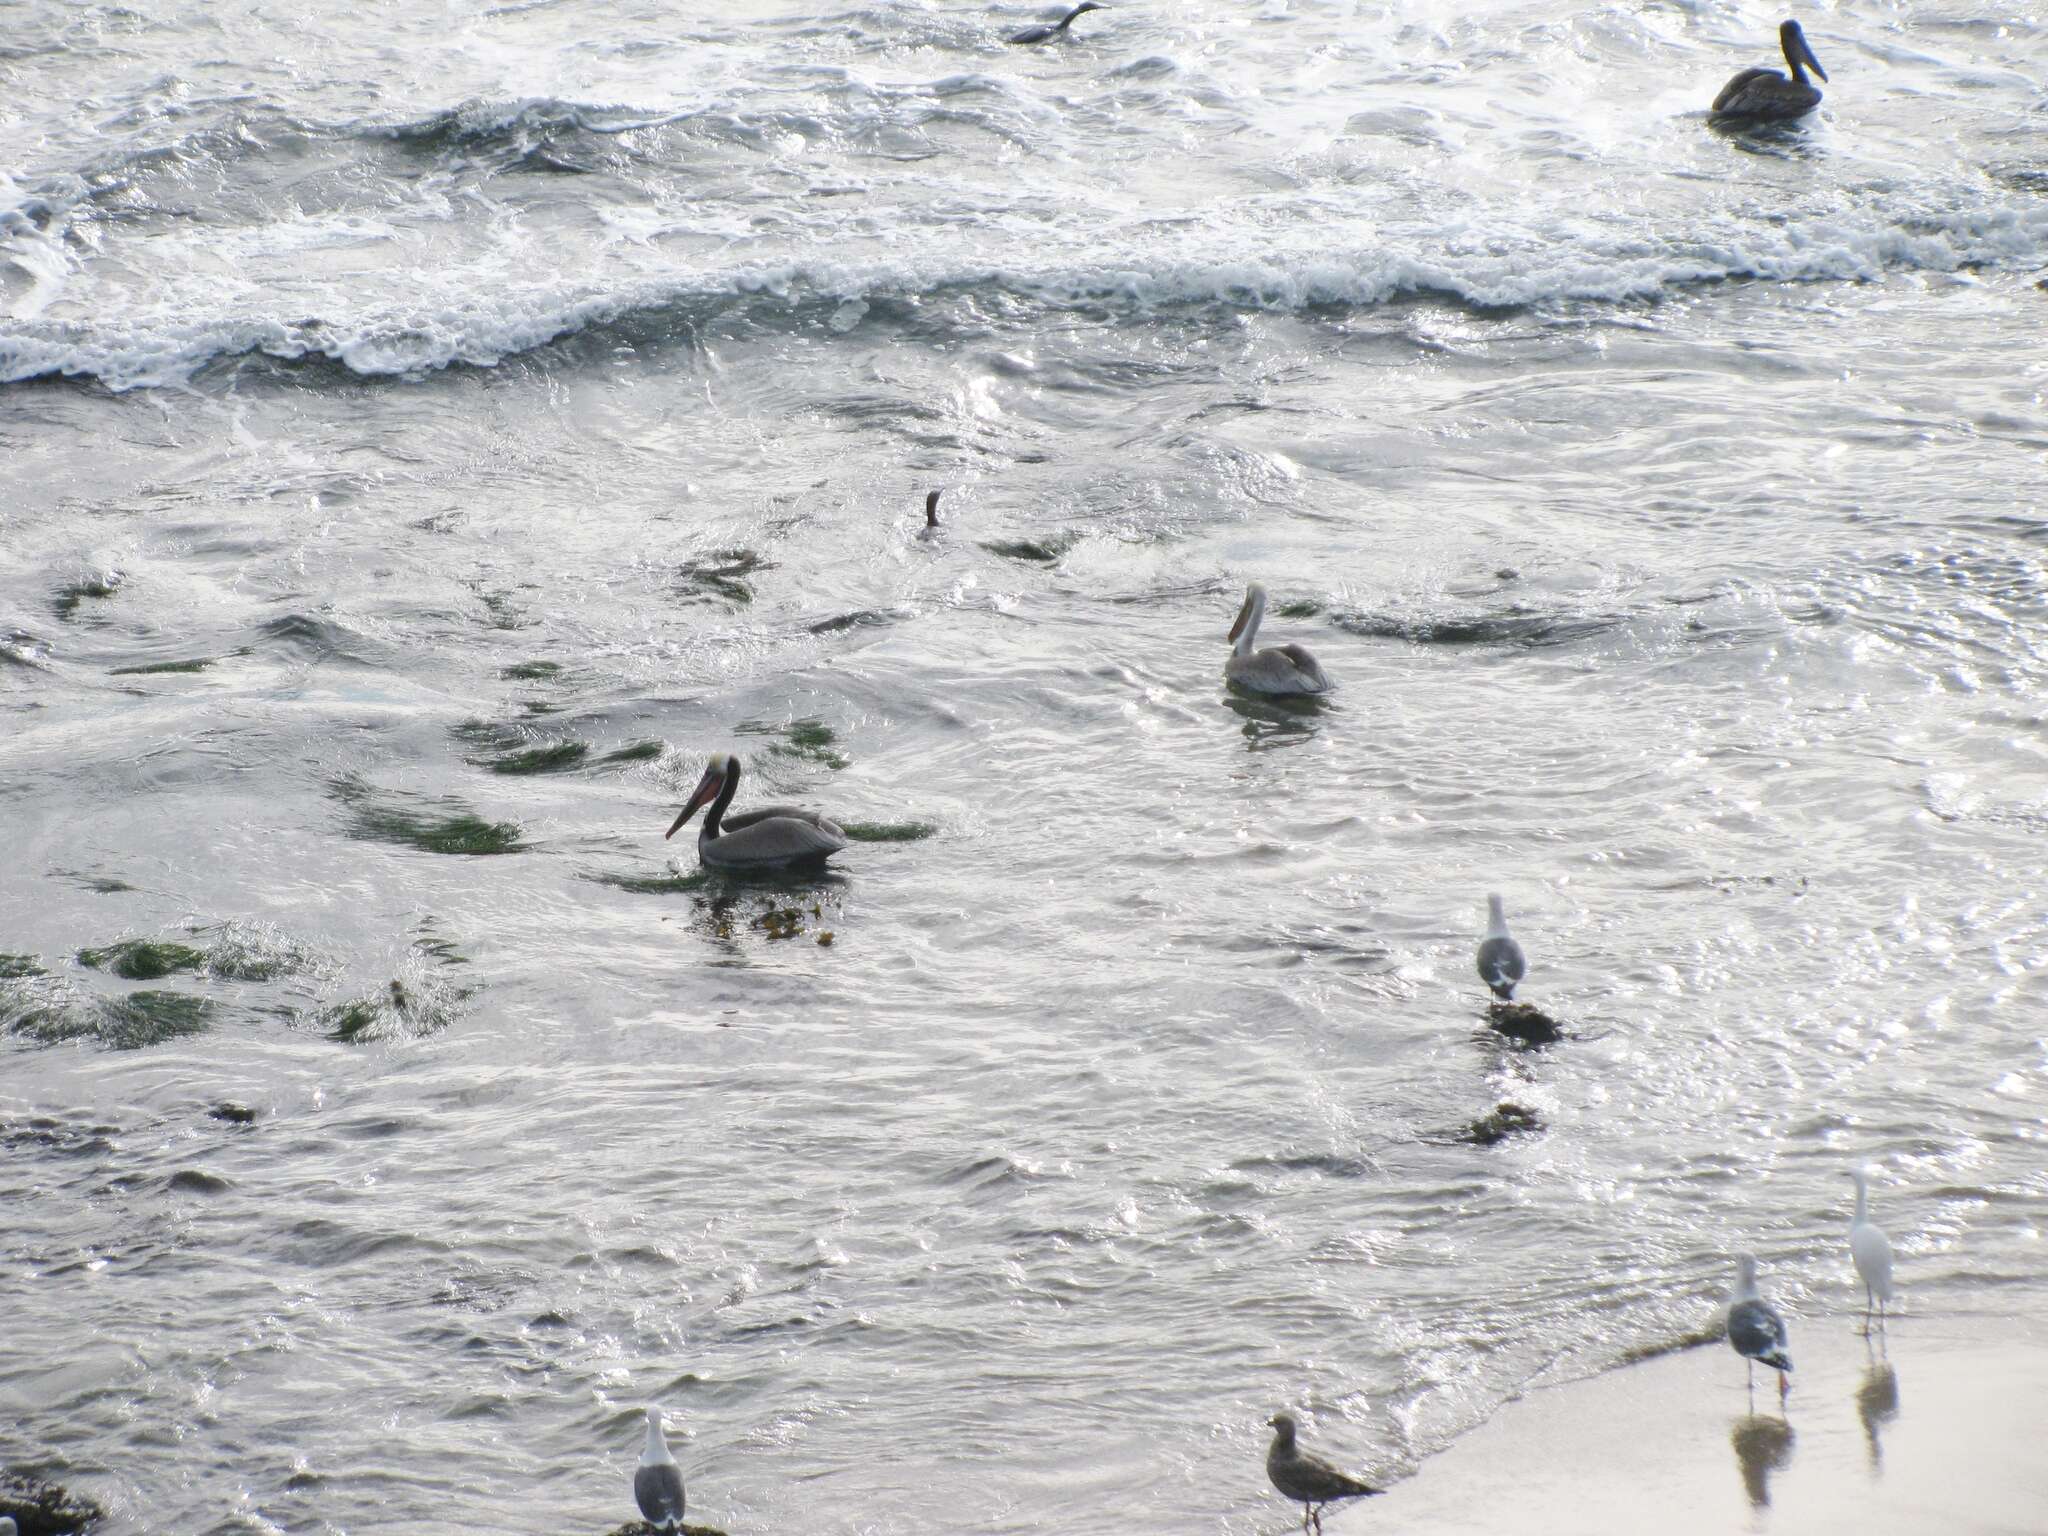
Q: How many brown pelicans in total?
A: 3